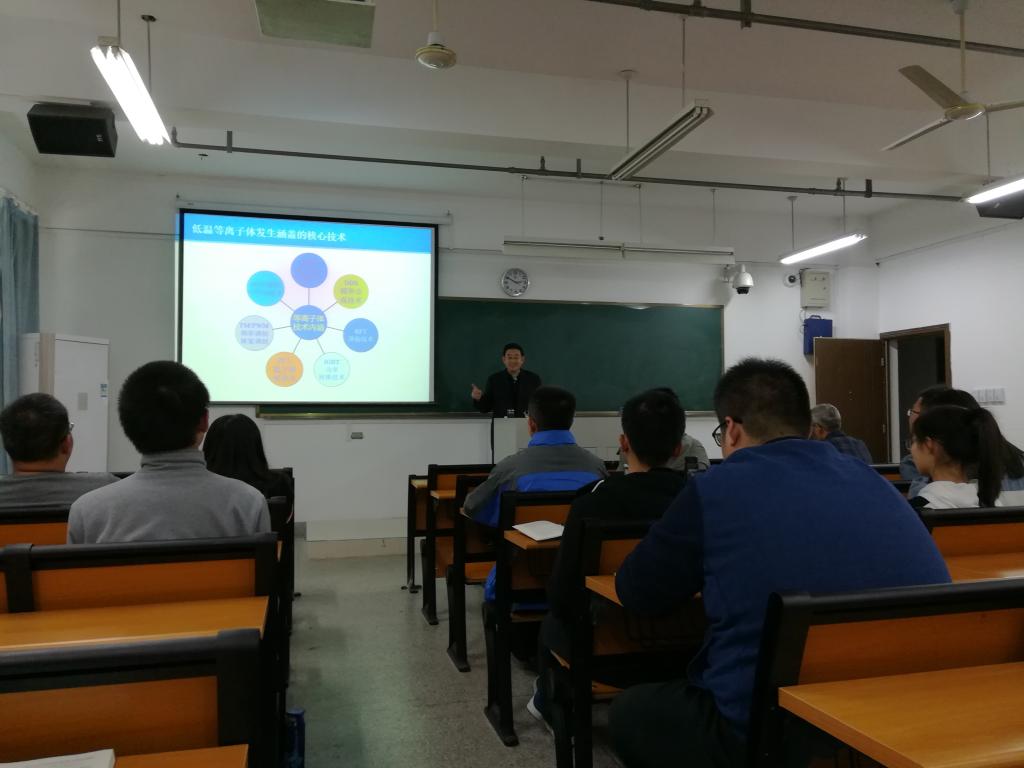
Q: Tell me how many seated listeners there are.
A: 10